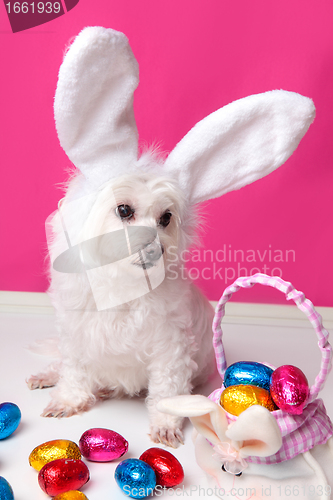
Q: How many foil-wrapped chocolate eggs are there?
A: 11